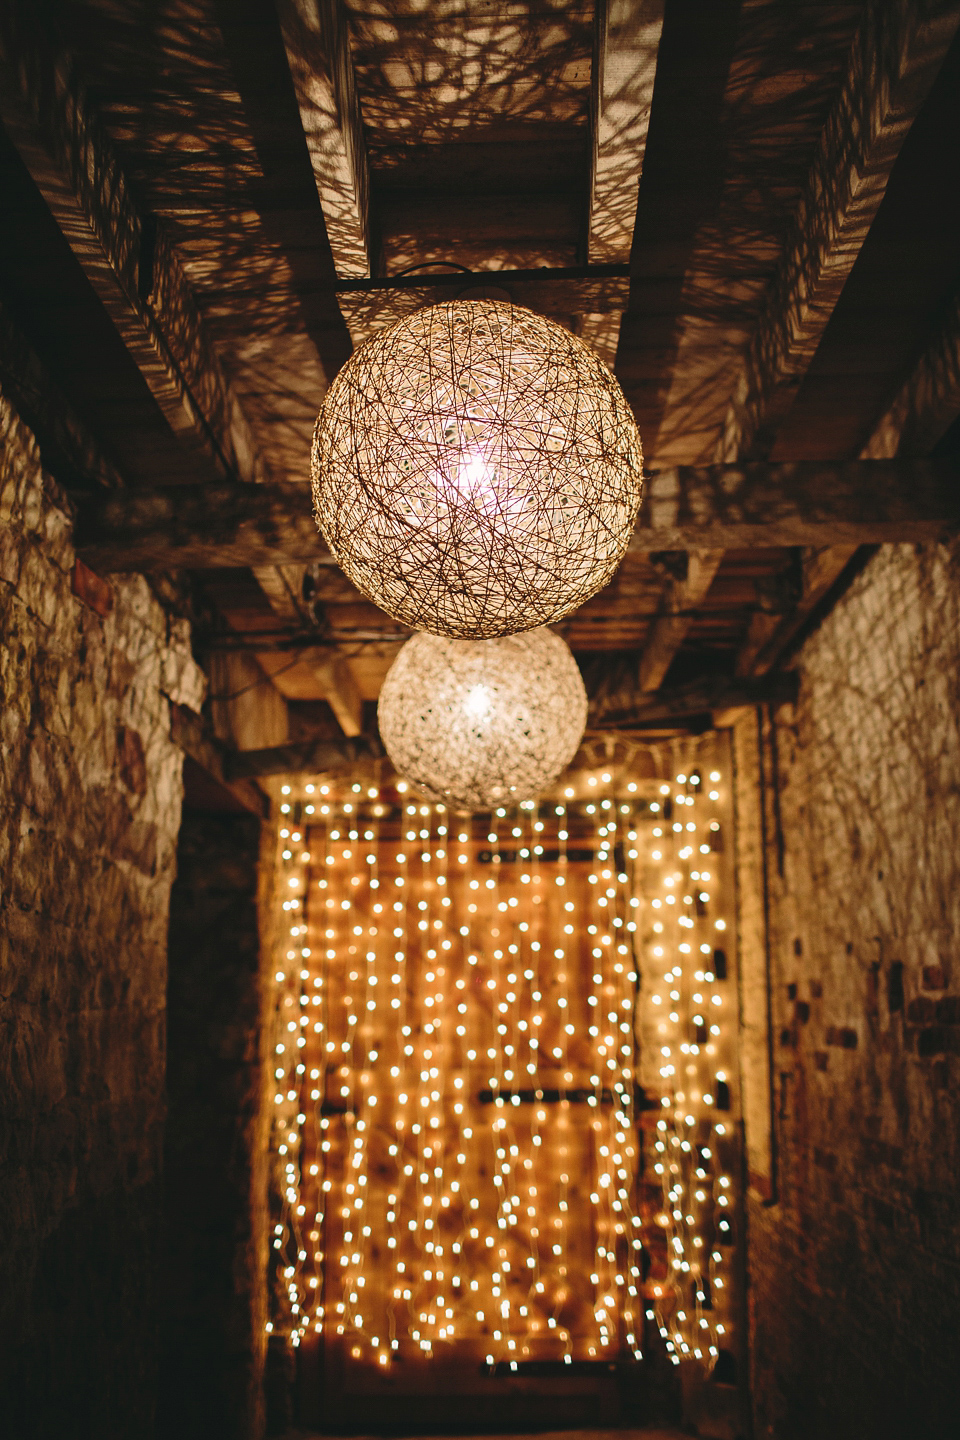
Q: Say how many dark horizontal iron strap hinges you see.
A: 3